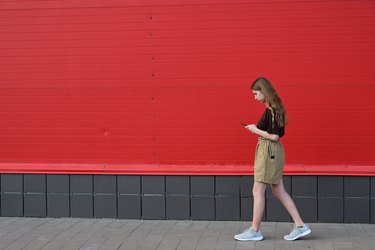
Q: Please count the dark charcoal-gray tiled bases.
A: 1